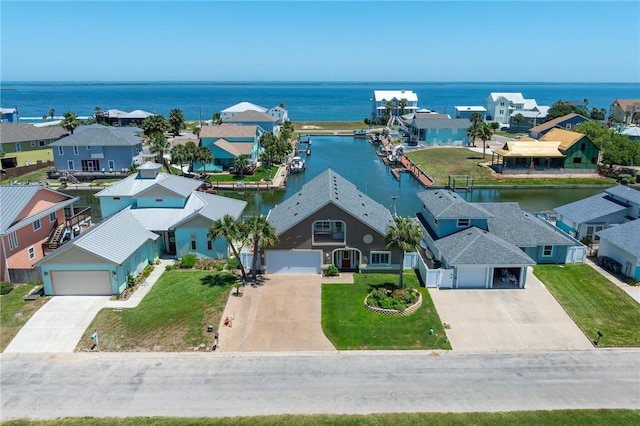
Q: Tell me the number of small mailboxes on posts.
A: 3